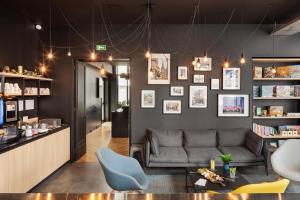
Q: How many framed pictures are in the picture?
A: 11